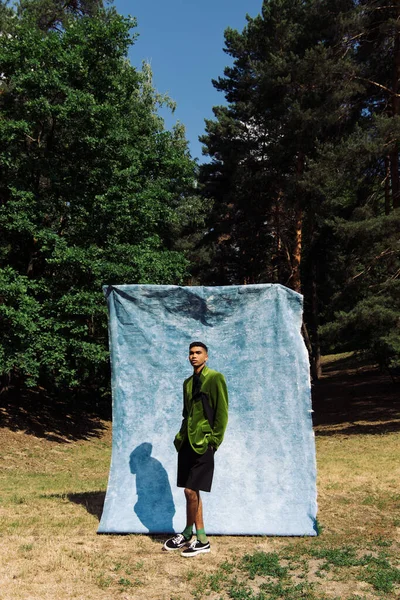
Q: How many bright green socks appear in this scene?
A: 2